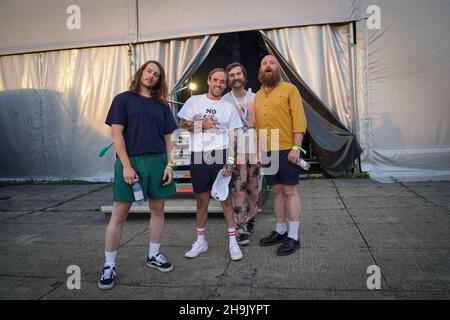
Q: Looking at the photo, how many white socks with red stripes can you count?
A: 2